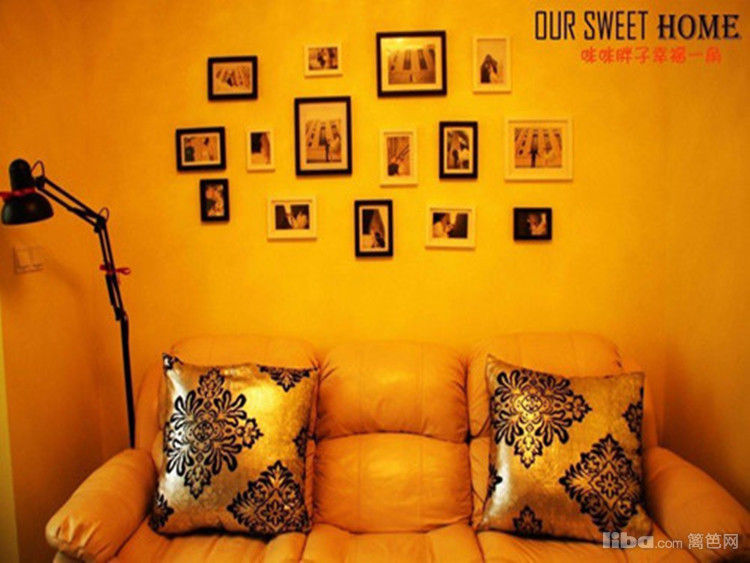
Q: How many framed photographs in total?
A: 15